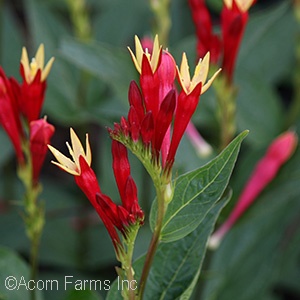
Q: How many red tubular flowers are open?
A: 5